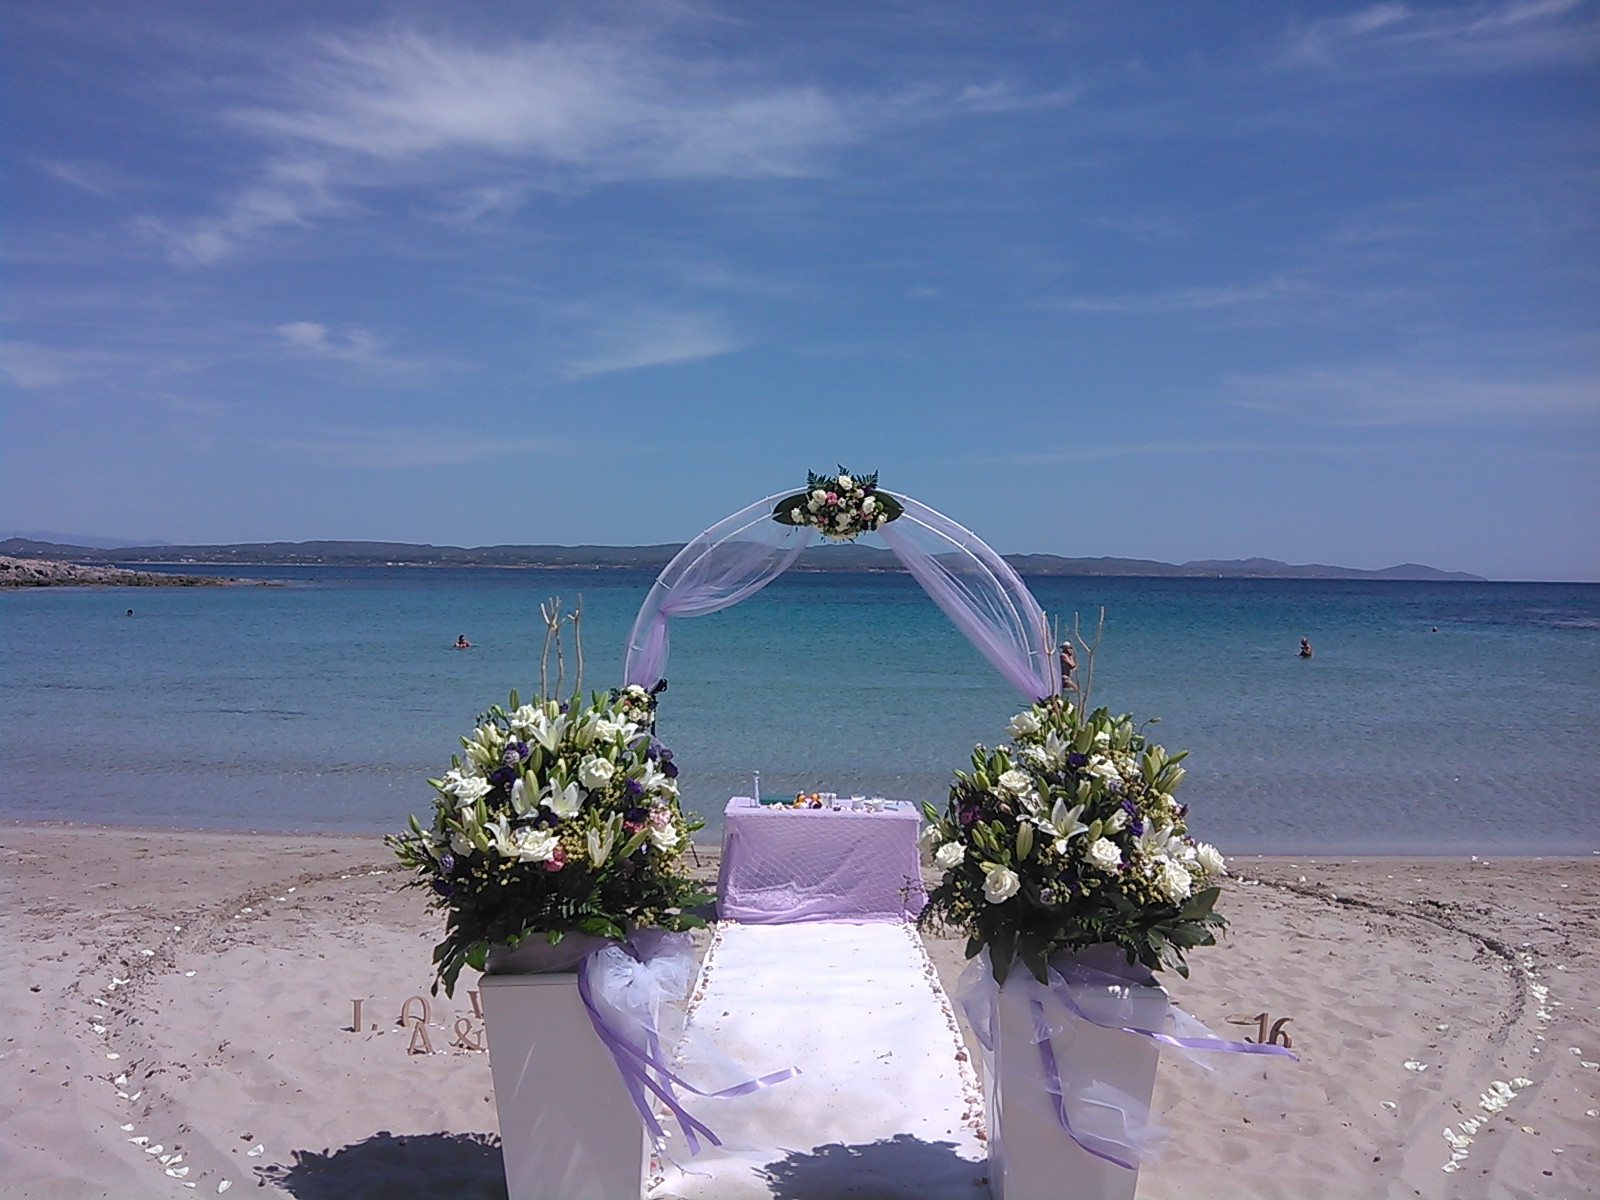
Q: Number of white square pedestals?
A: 2